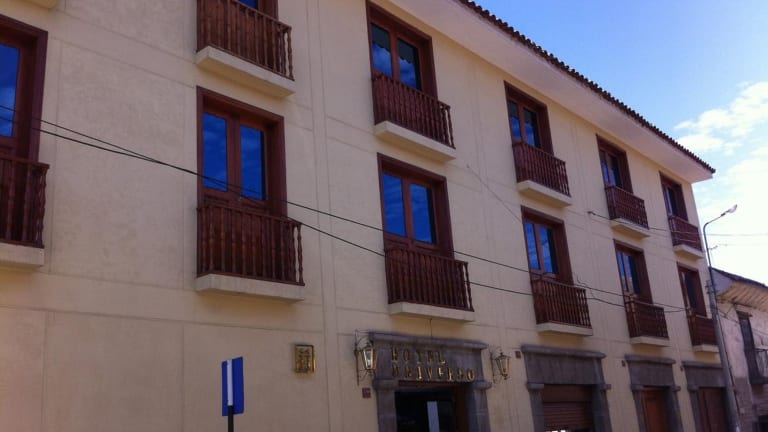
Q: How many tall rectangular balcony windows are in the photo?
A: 11